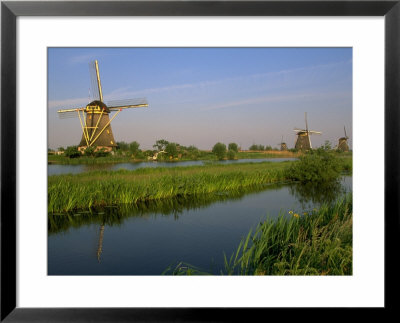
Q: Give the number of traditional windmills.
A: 4